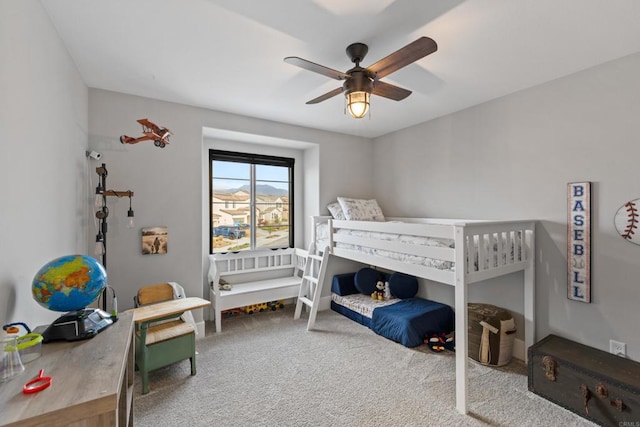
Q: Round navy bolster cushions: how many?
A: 2